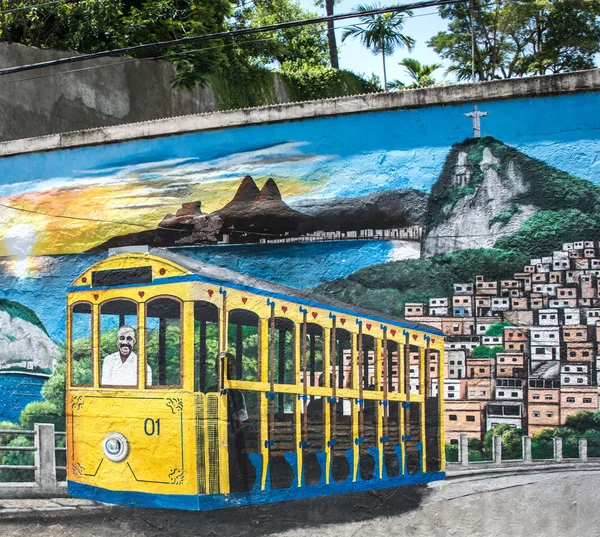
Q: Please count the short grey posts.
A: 6